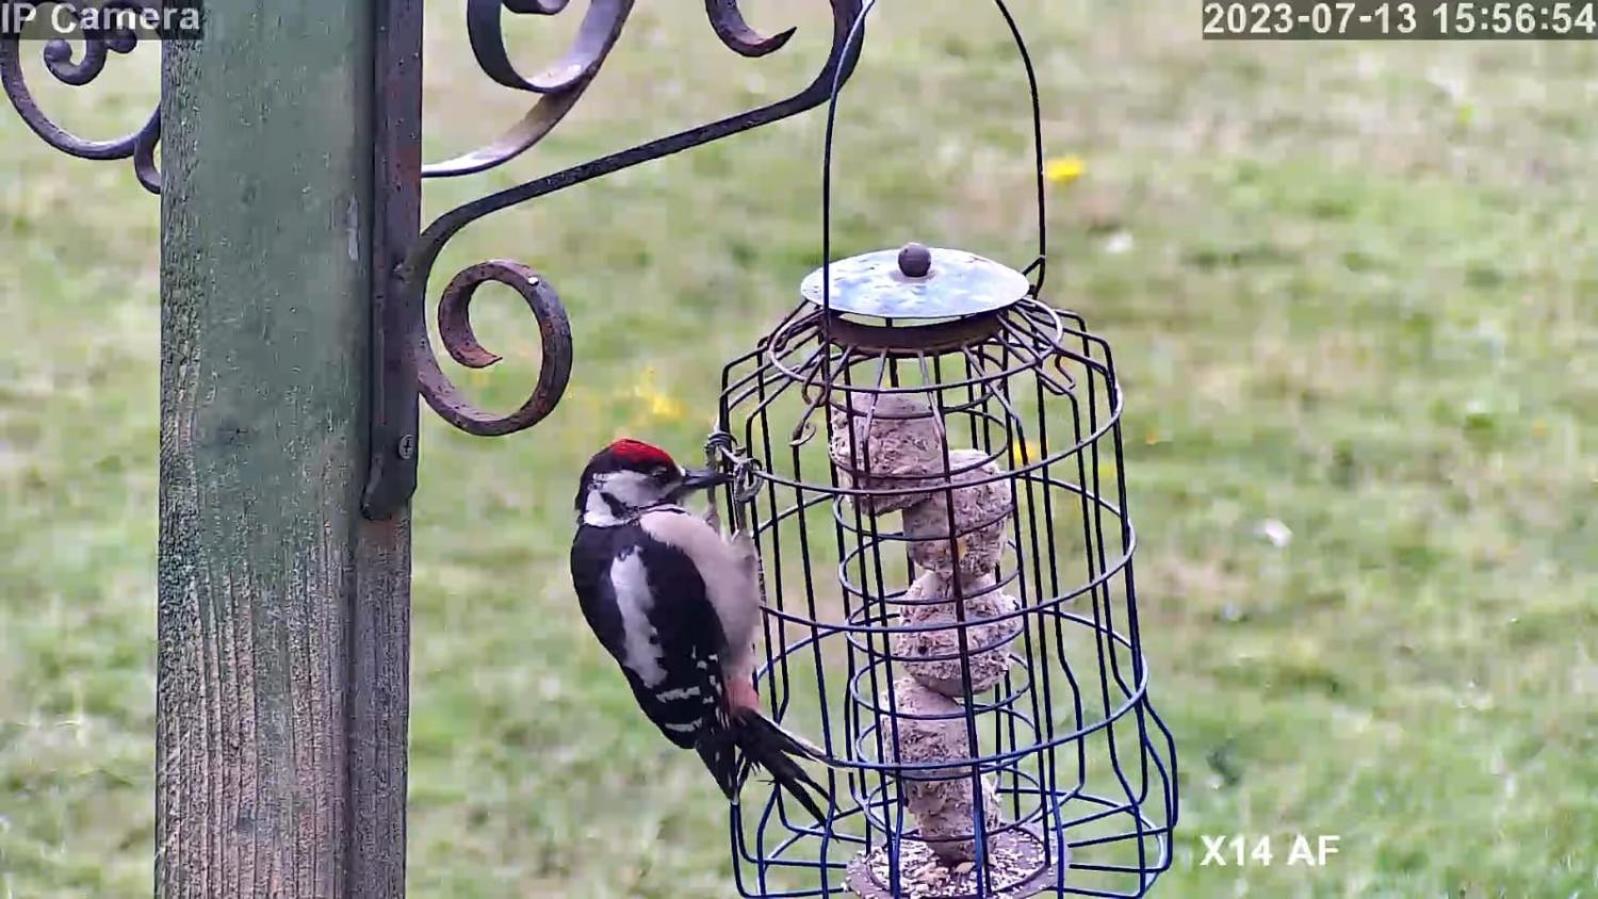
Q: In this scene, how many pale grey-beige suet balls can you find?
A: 5